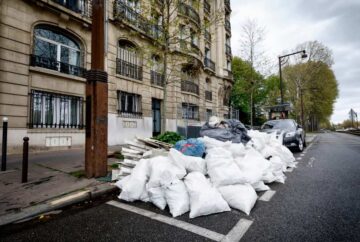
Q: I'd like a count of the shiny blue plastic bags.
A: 1